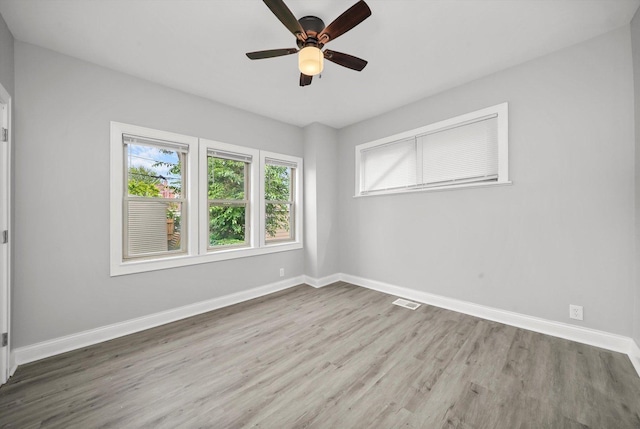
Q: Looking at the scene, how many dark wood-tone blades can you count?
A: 5